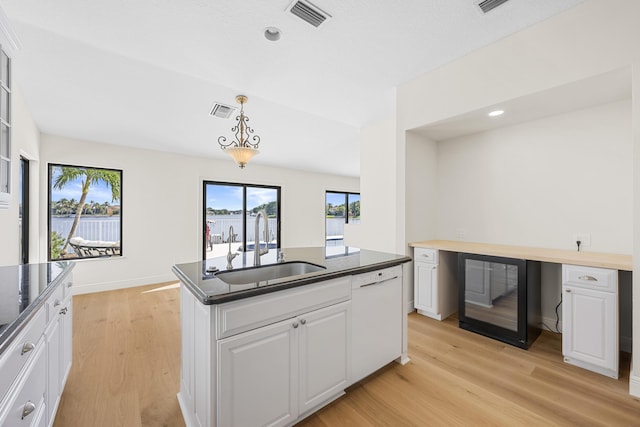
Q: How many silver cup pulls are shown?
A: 6